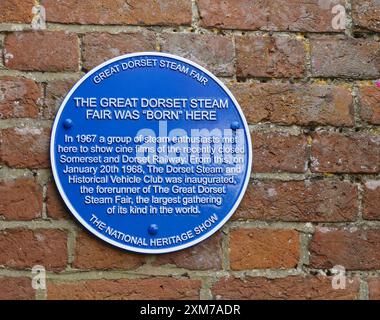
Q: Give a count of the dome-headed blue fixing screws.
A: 3